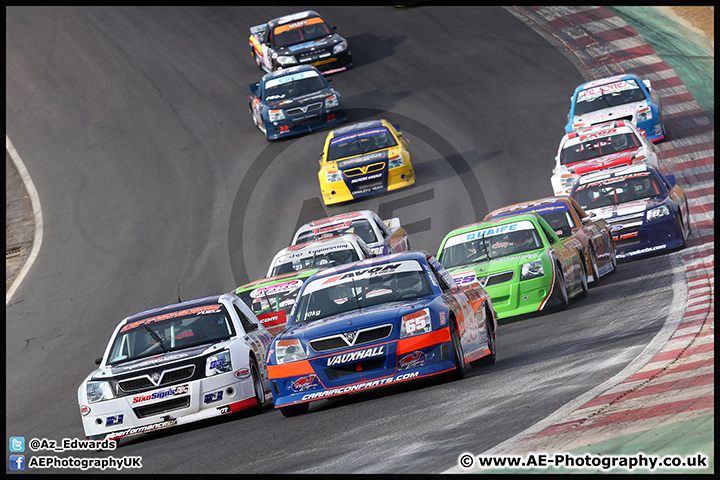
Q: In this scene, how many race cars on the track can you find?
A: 13